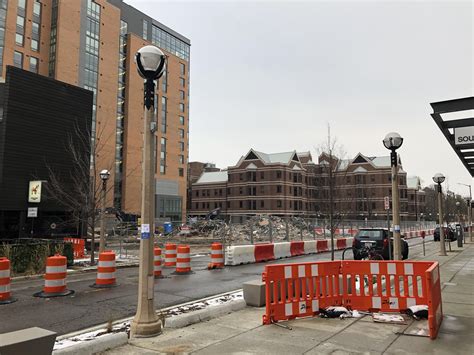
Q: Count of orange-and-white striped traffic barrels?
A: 7